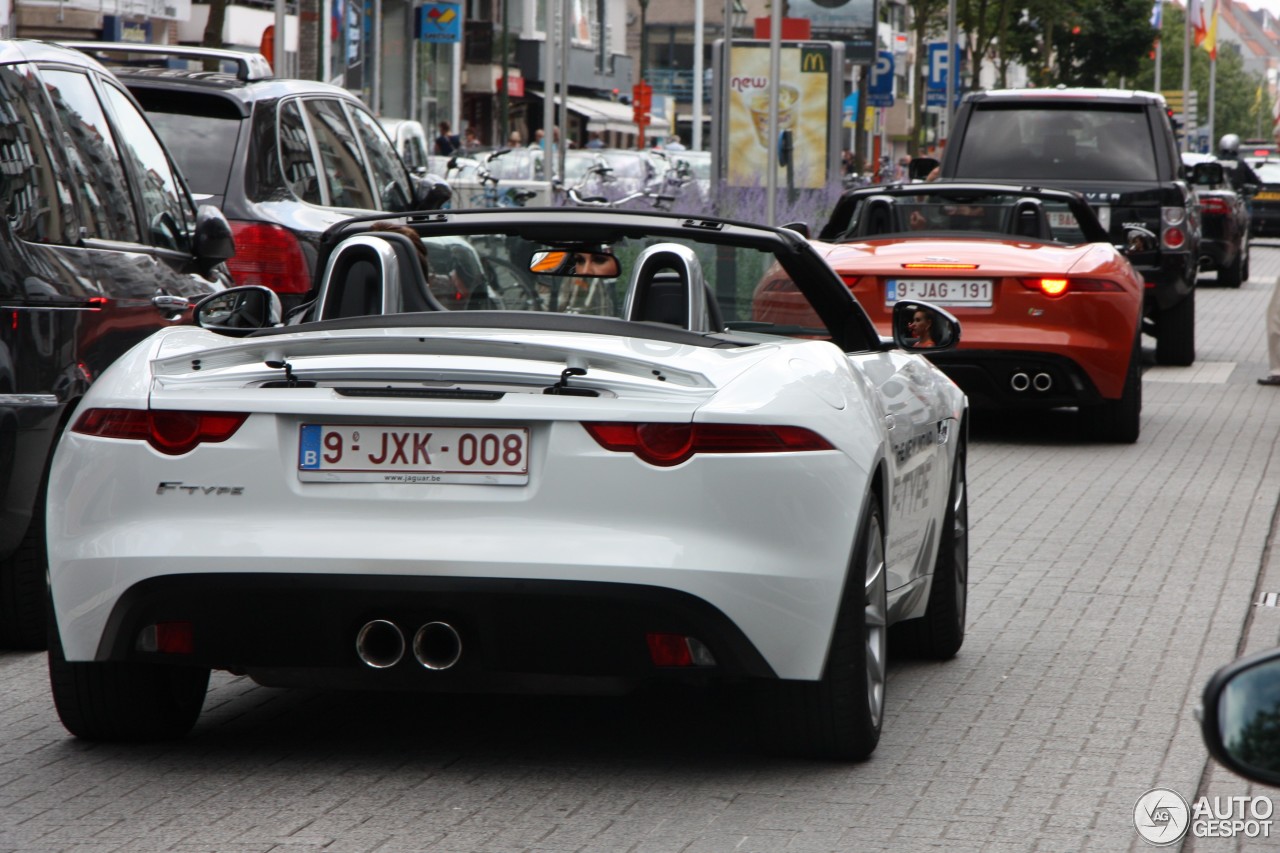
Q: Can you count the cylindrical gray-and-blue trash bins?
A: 0